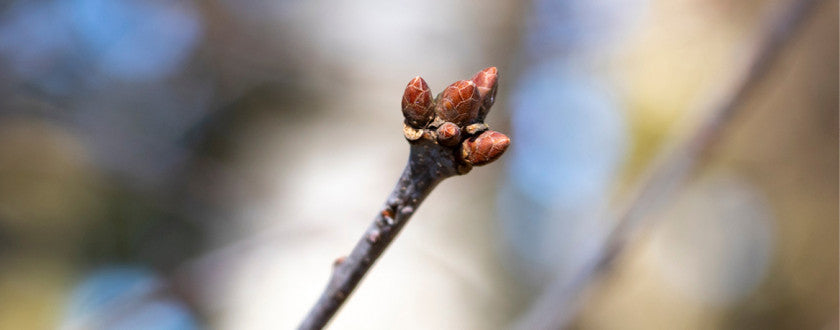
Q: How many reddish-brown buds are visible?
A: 5